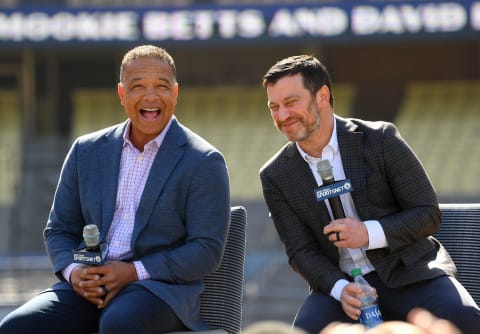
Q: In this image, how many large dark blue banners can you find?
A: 1